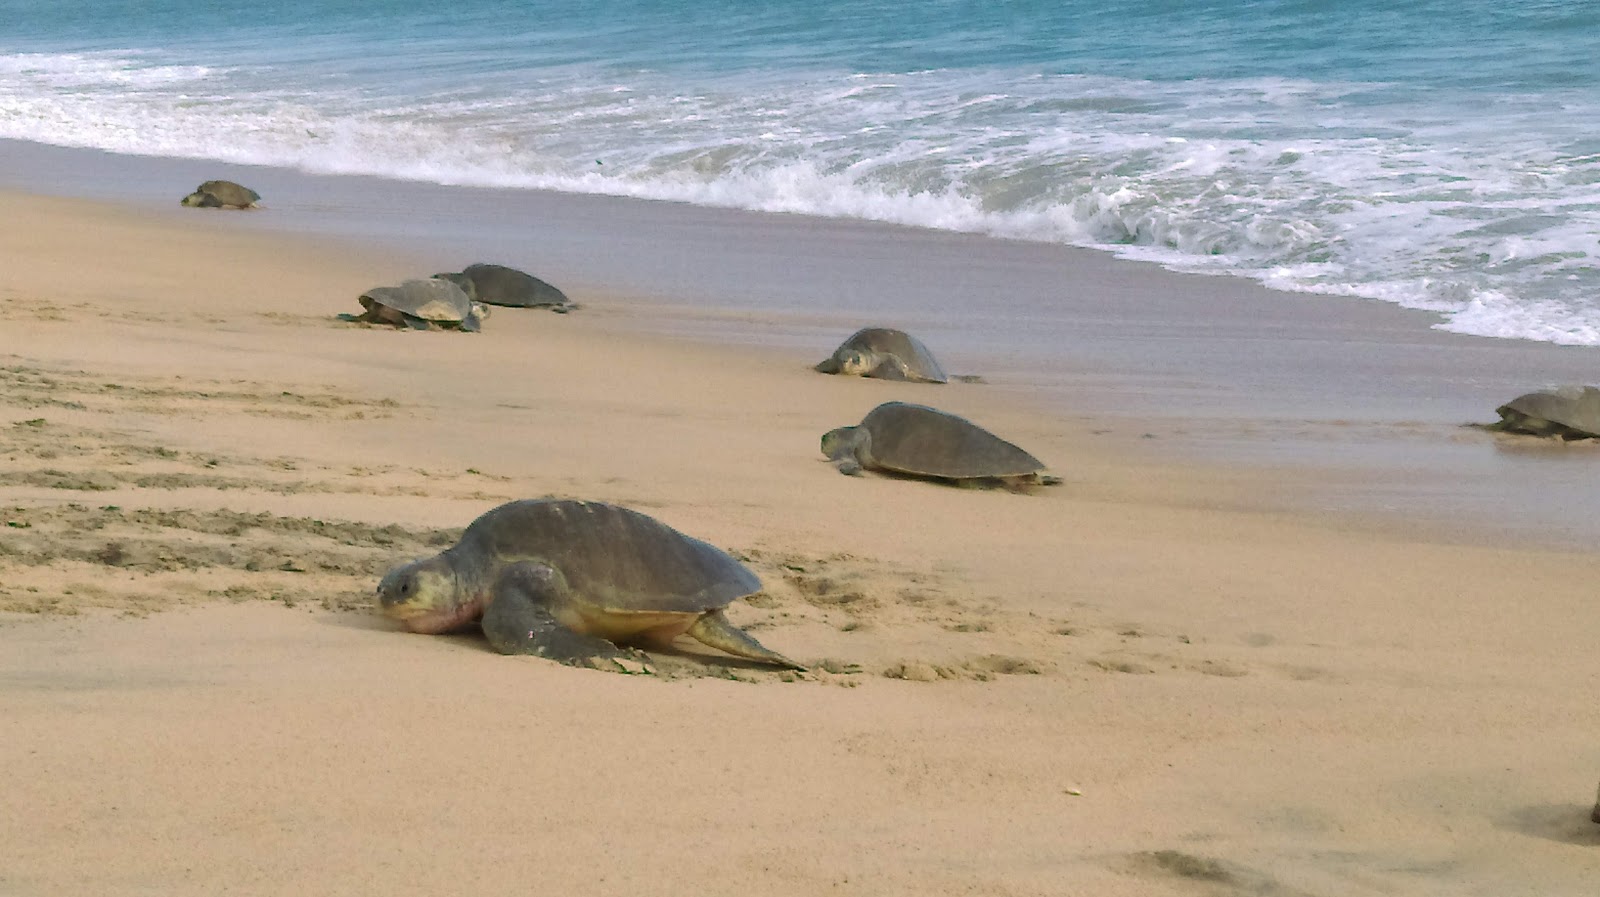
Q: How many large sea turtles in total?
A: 7